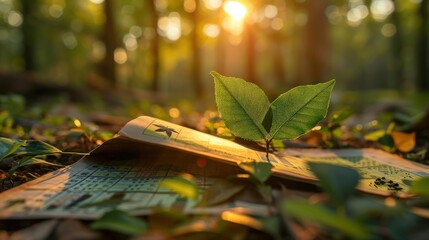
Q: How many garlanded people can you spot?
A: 0